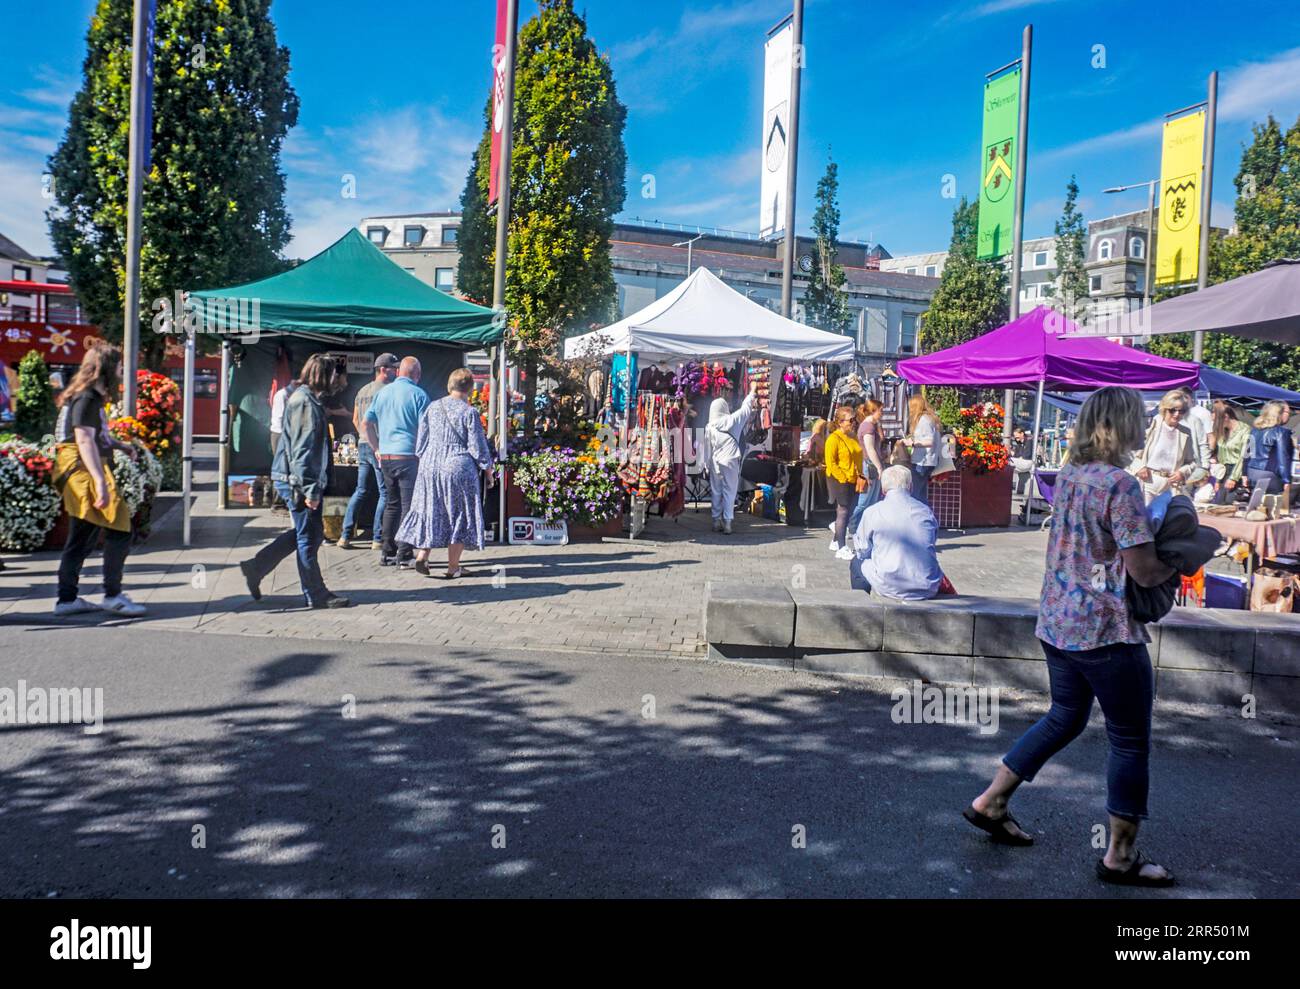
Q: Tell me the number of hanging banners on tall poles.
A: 5